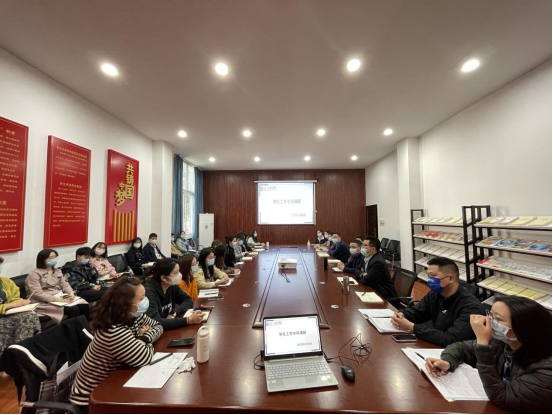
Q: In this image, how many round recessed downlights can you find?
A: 12